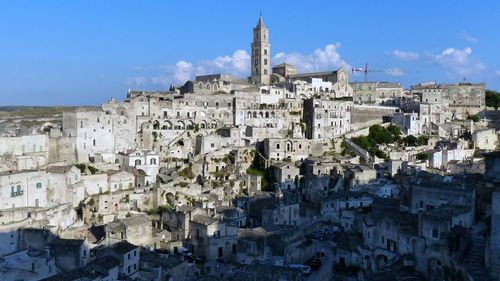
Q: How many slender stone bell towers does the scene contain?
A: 1